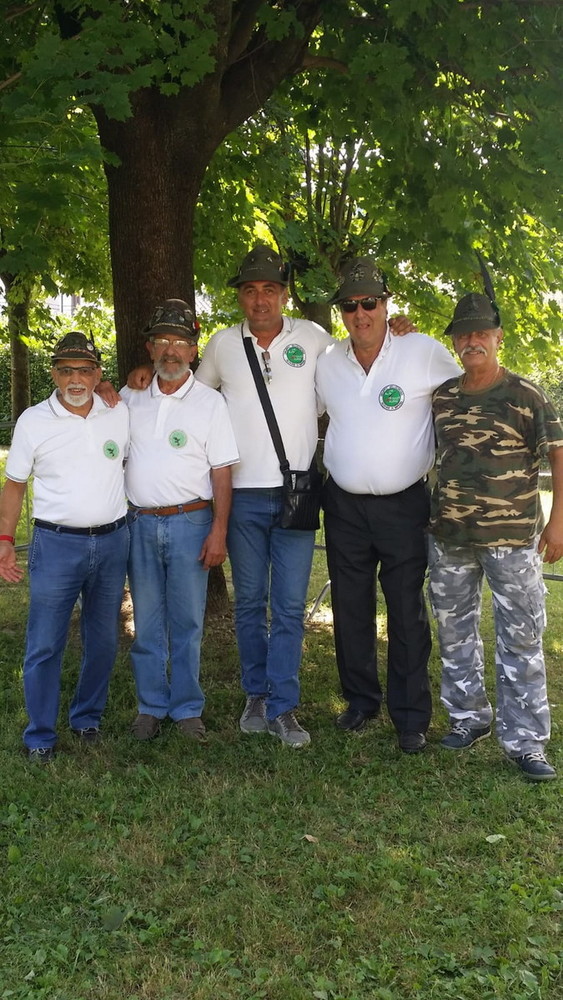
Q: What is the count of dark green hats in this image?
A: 5